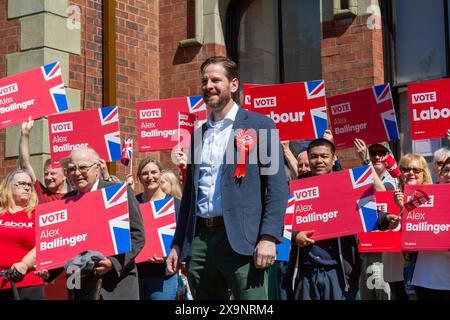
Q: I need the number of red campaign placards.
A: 13